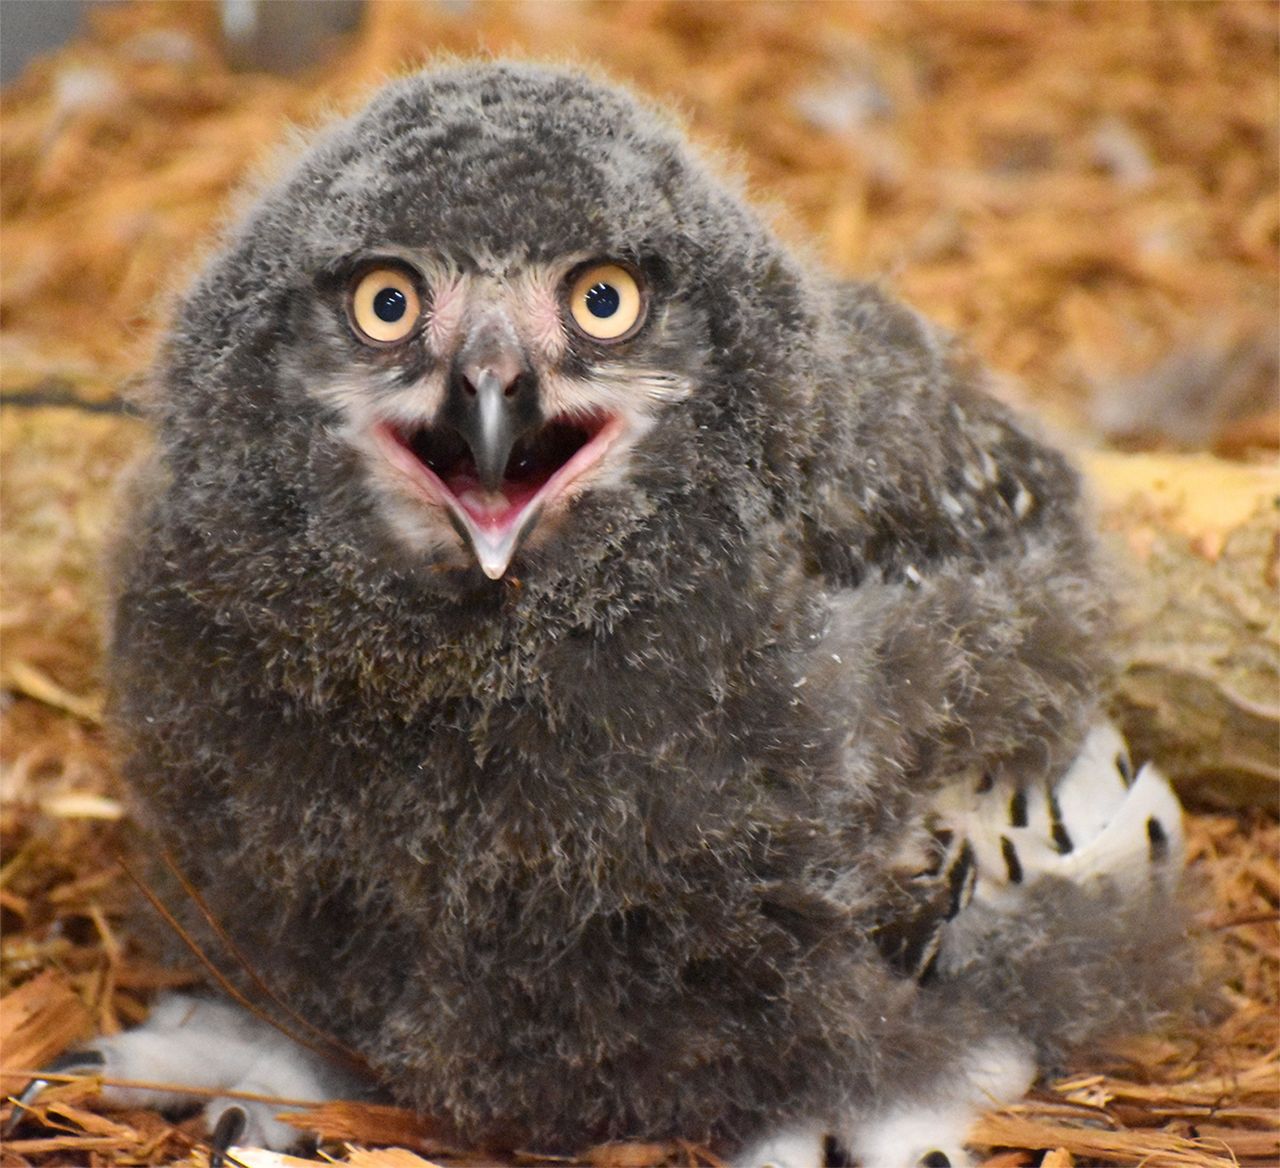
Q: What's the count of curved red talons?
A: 0